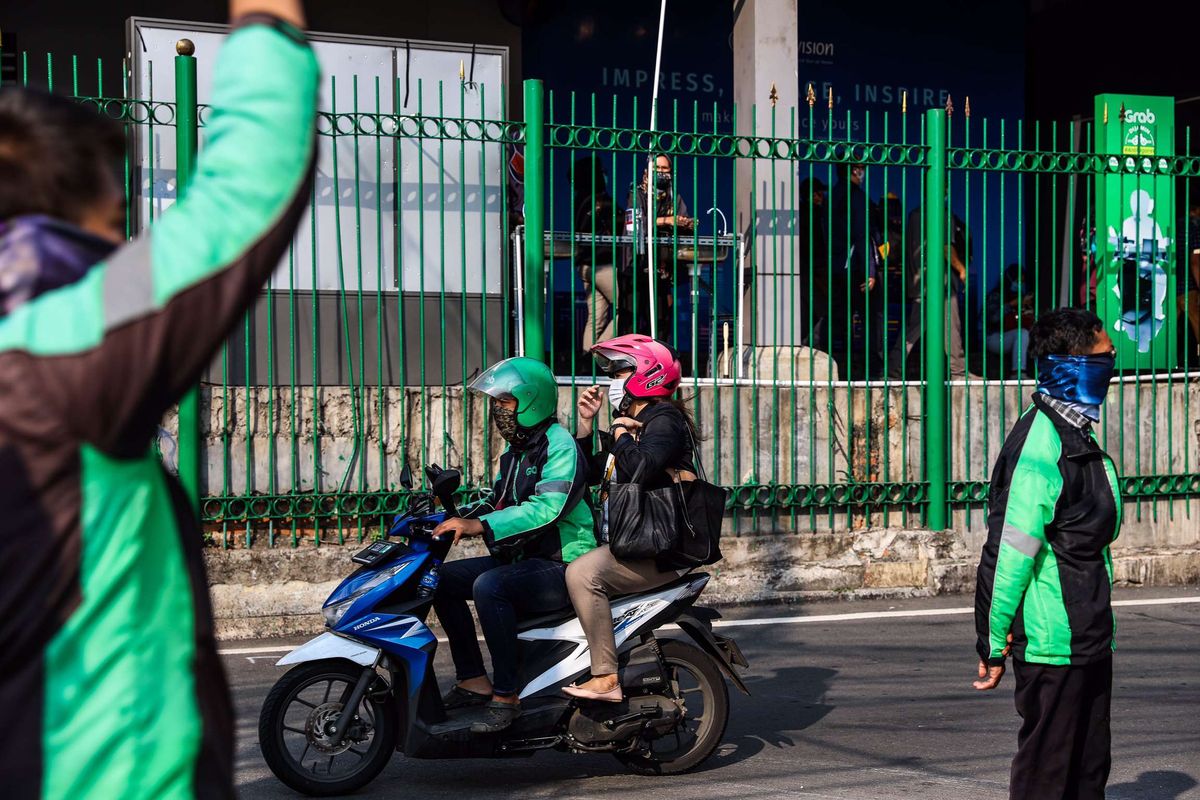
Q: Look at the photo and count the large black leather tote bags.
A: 1